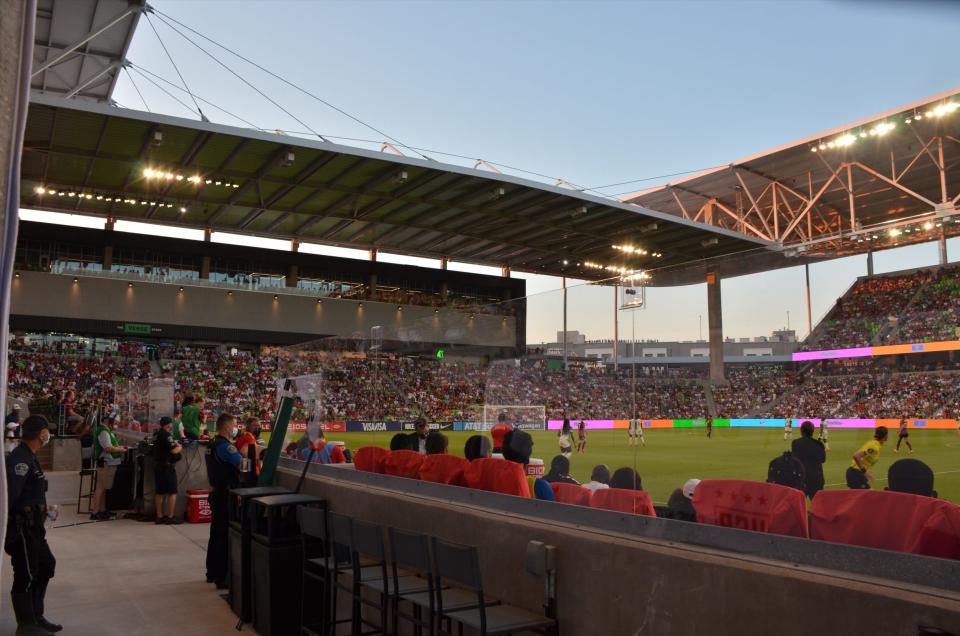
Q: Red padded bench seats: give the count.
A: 8